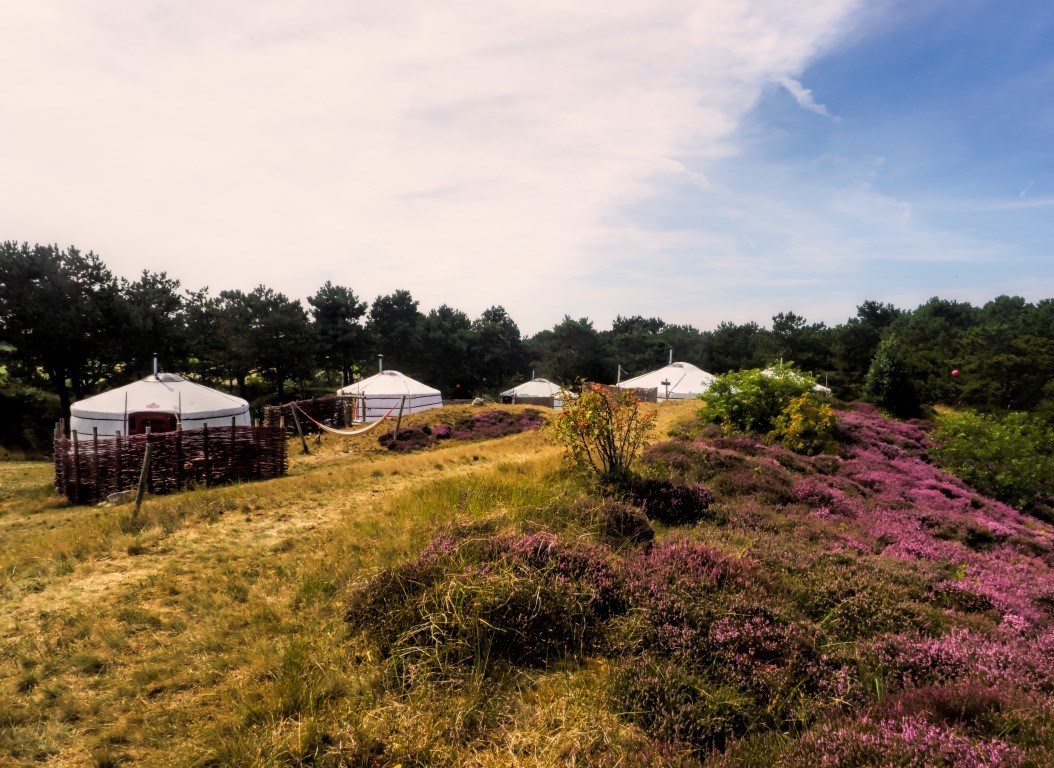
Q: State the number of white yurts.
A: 5